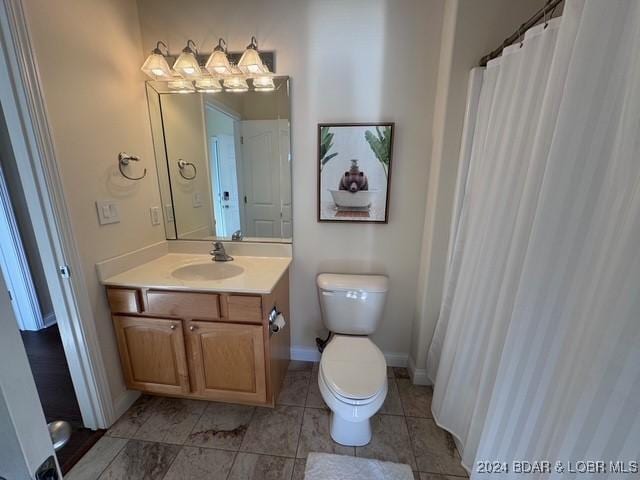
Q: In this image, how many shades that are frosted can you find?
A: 4